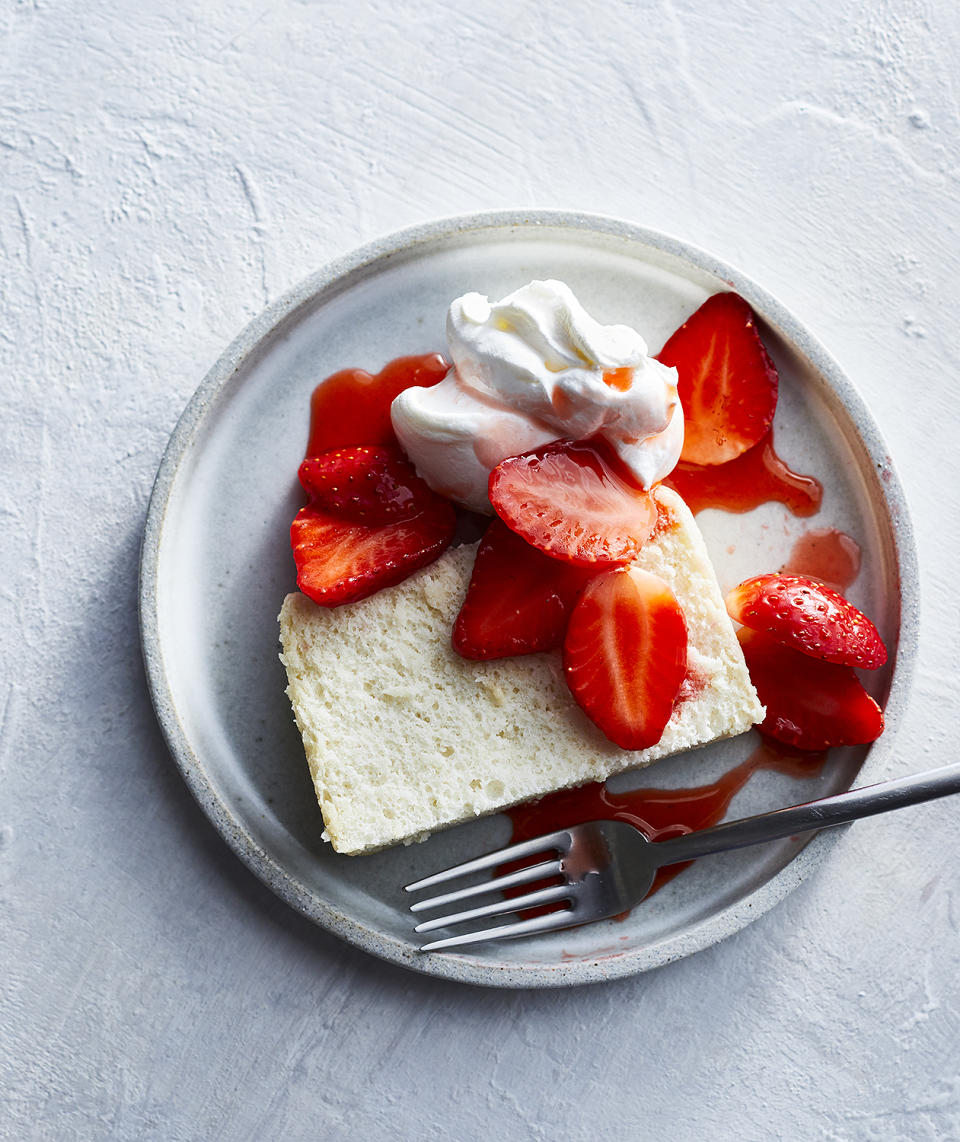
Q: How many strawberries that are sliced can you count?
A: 8